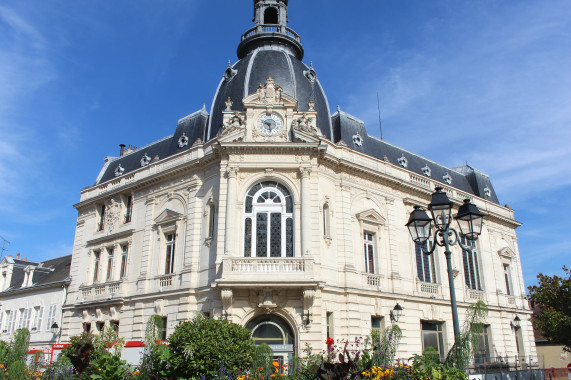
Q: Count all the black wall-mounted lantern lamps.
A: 3